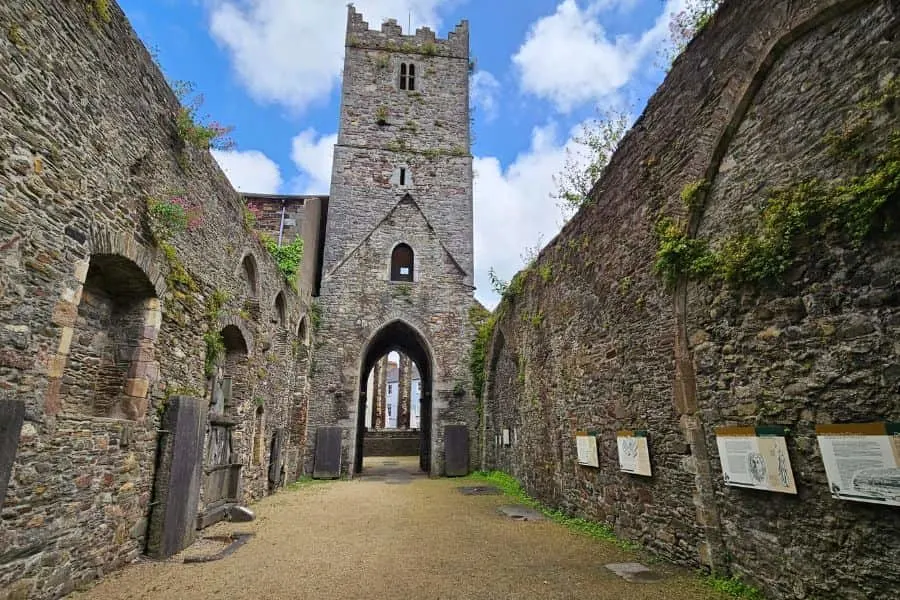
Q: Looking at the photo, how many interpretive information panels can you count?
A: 4